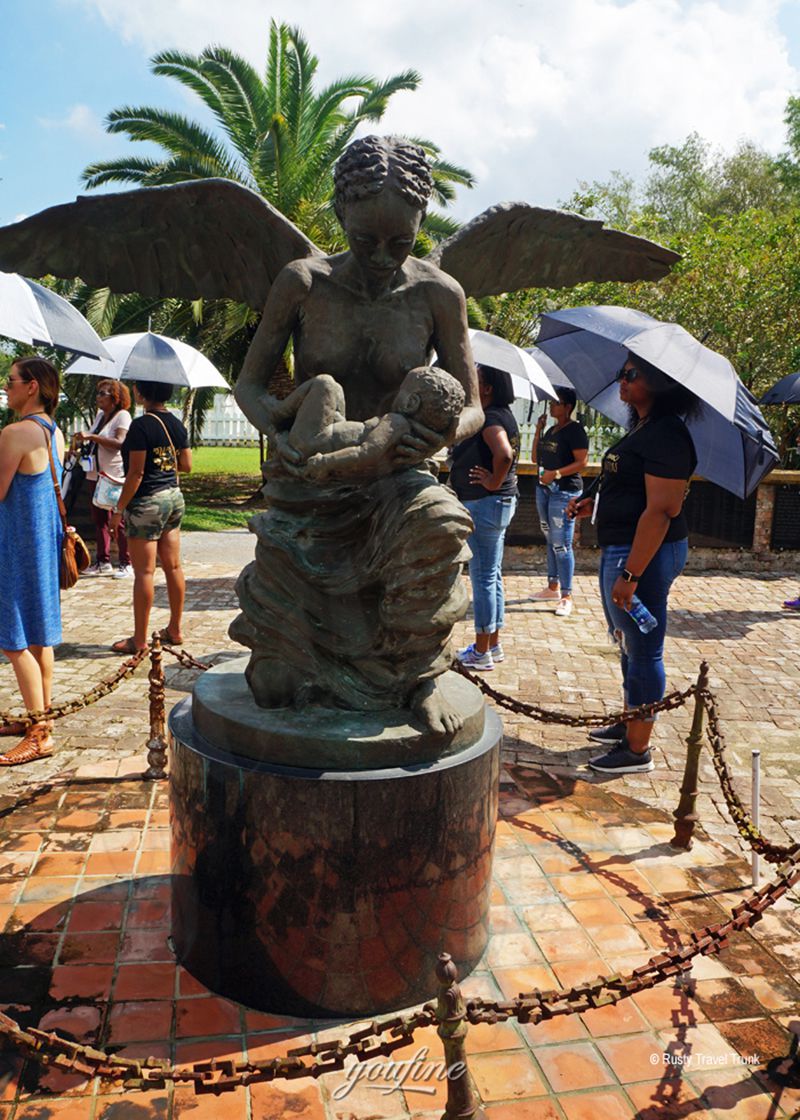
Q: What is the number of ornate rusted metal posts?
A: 3